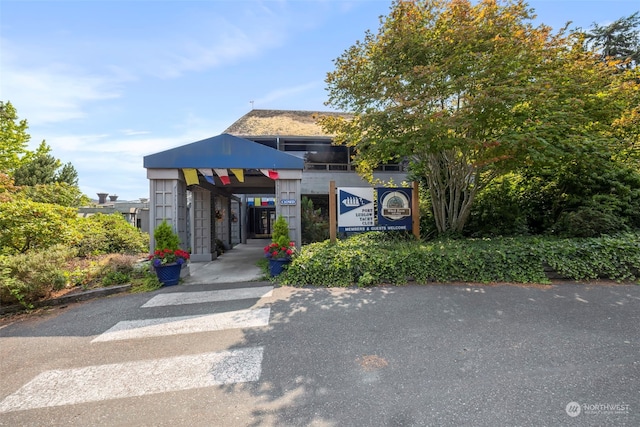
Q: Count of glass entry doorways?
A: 1